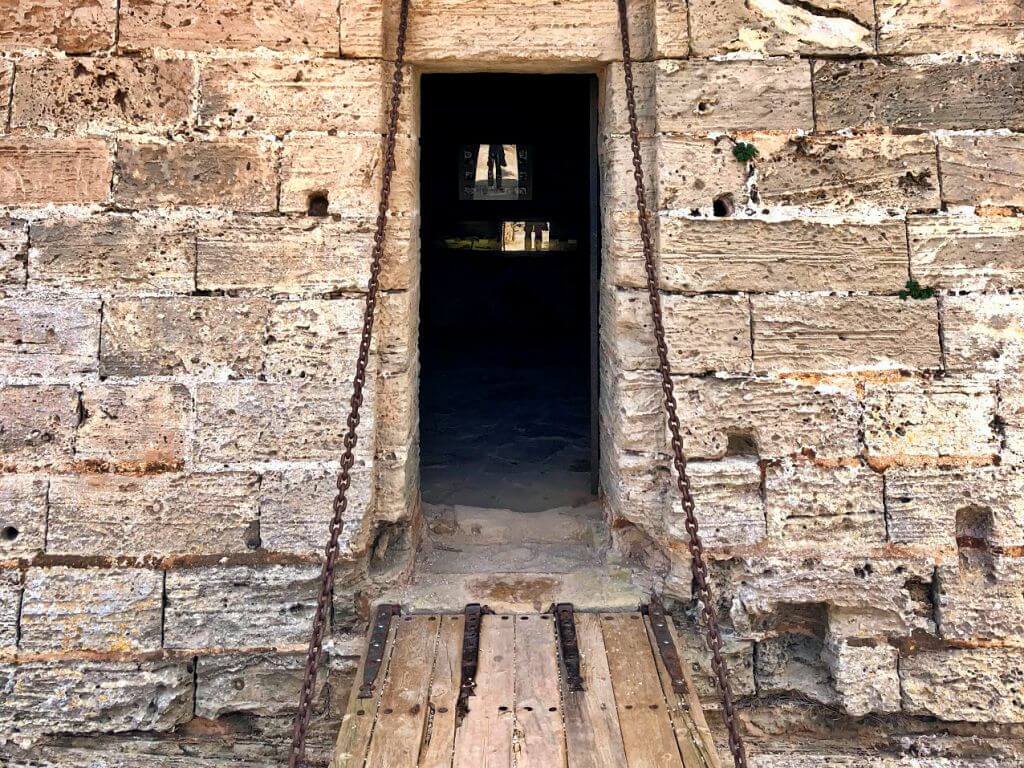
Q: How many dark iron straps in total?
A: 4